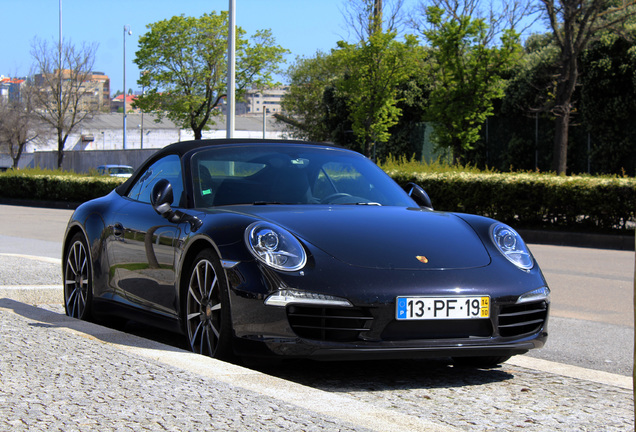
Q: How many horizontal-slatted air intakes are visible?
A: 2